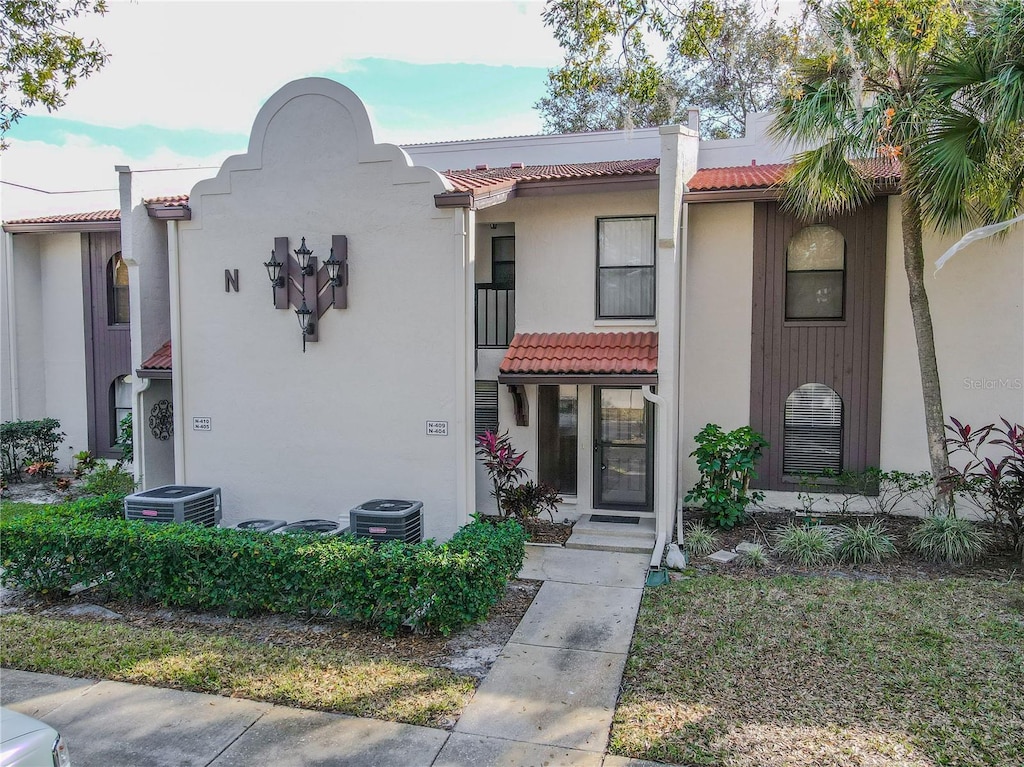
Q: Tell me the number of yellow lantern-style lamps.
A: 0